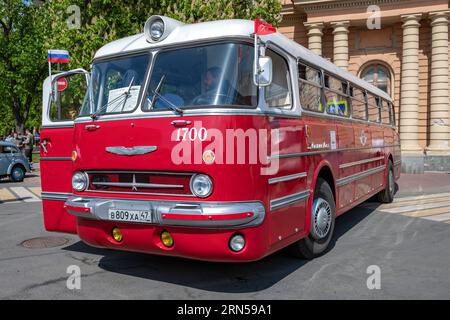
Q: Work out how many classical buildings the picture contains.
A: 1